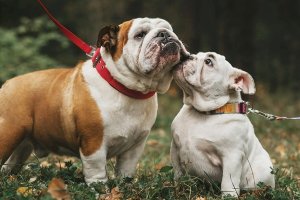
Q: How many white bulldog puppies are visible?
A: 1